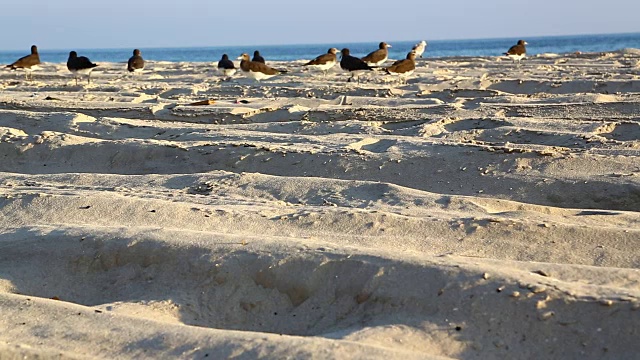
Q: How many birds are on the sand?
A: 12